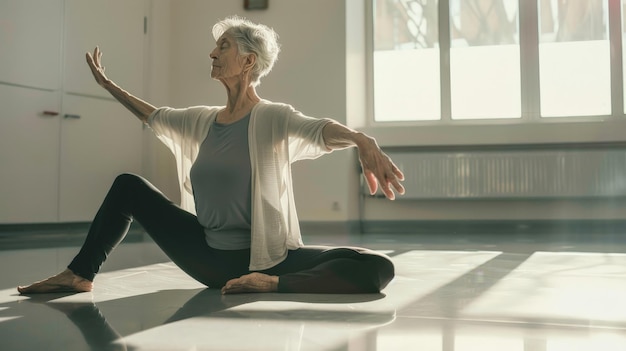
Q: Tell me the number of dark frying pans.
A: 0